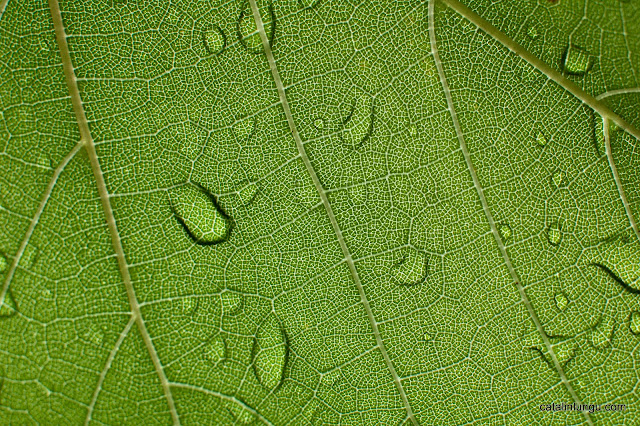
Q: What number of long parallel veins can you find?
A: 3